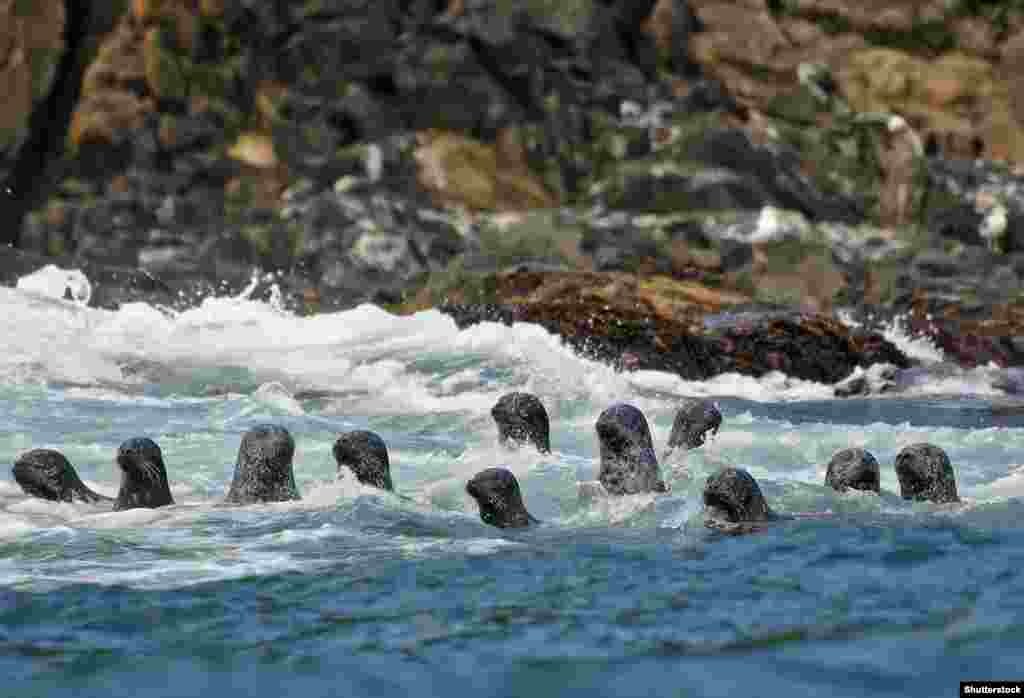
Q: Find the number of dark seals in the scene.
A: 11